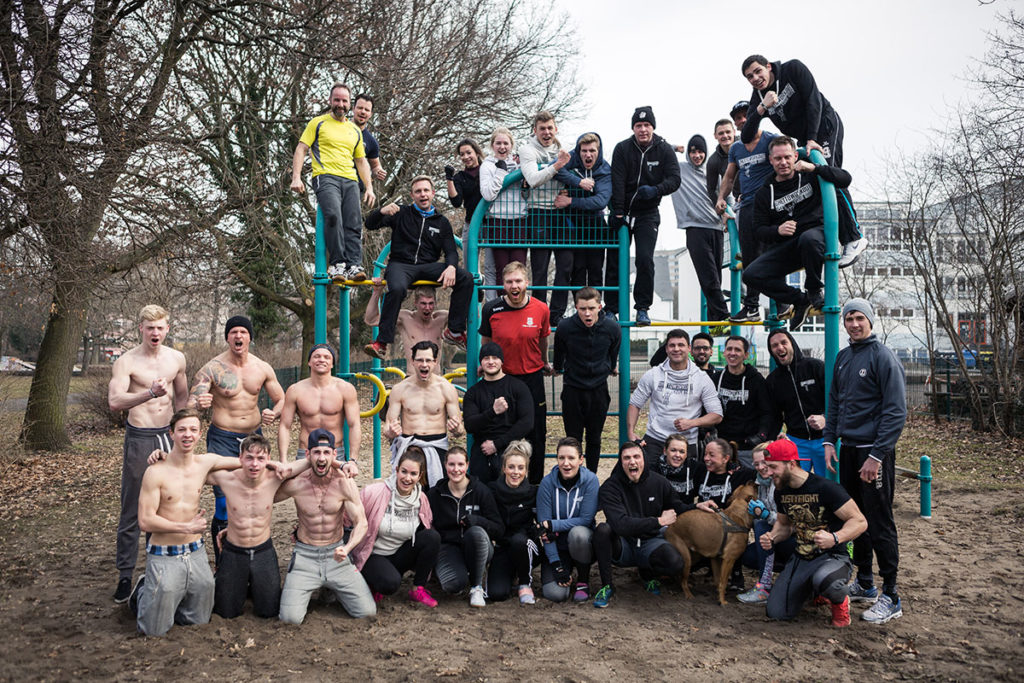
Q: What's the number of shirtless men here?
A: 8